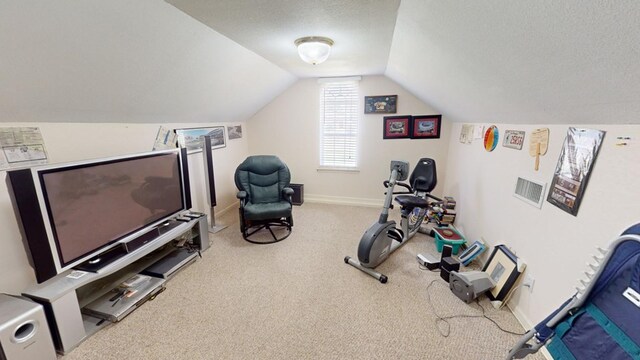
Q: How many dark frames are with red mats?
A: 2